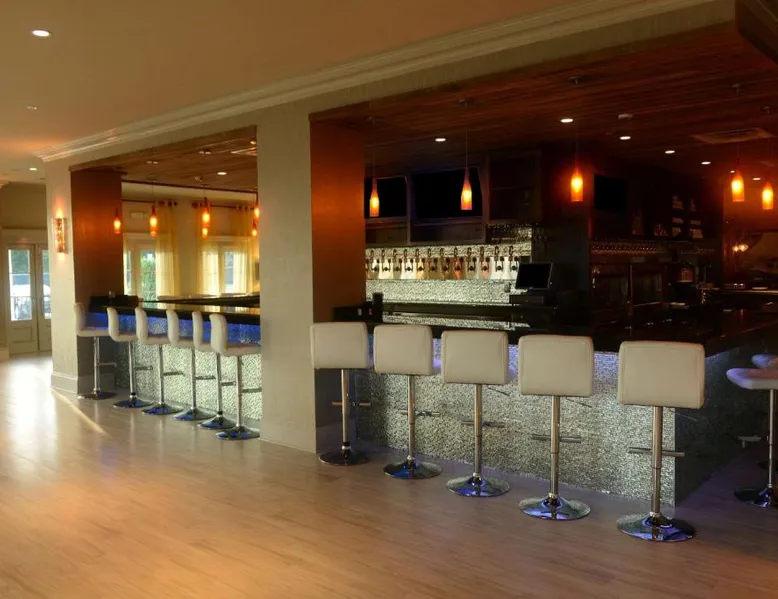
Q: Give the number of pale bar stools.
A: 13